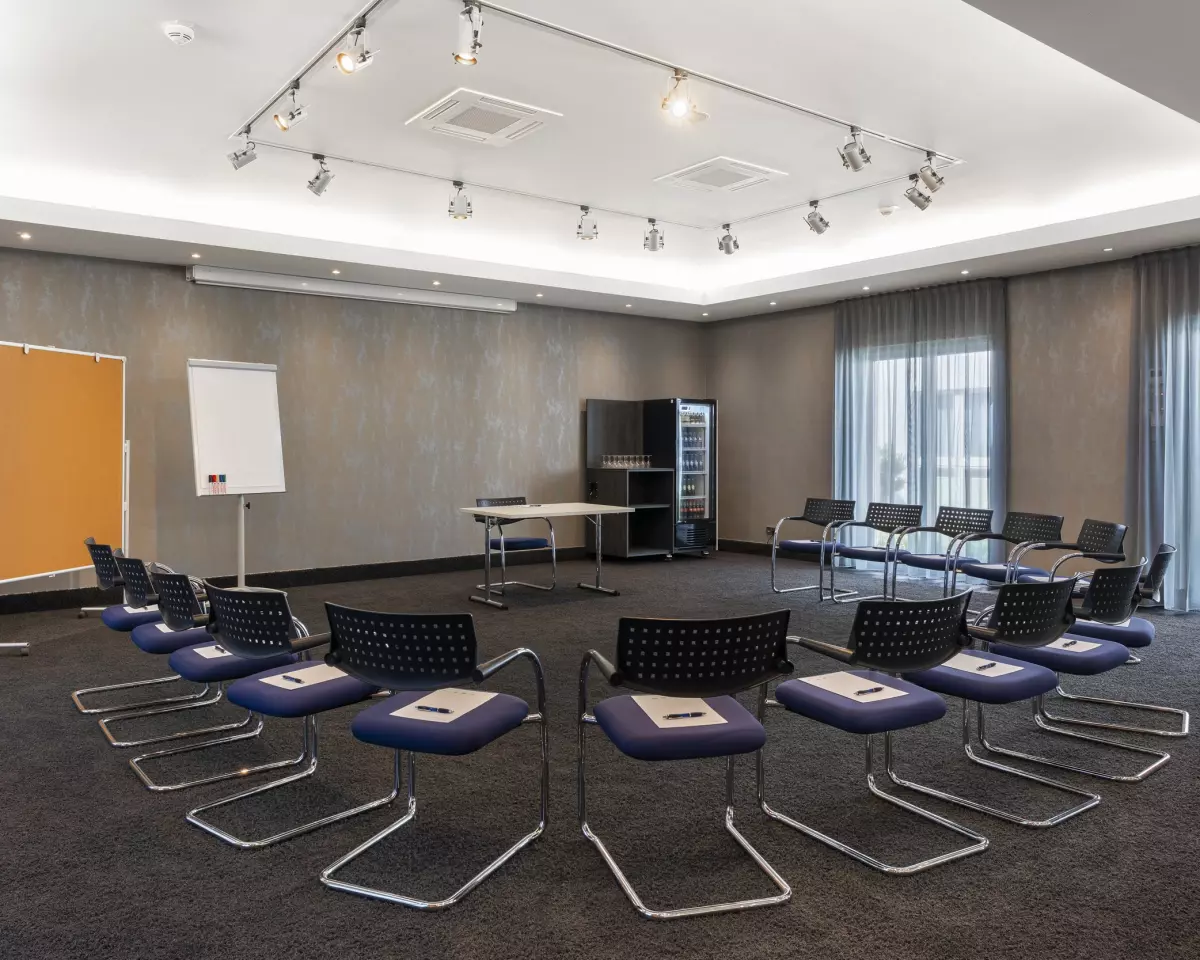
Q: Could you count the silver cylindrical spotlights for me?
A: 14